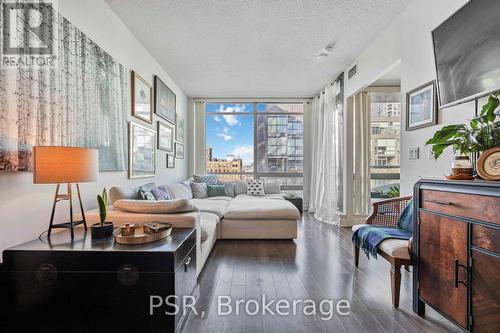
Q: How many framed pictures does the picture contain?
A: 8